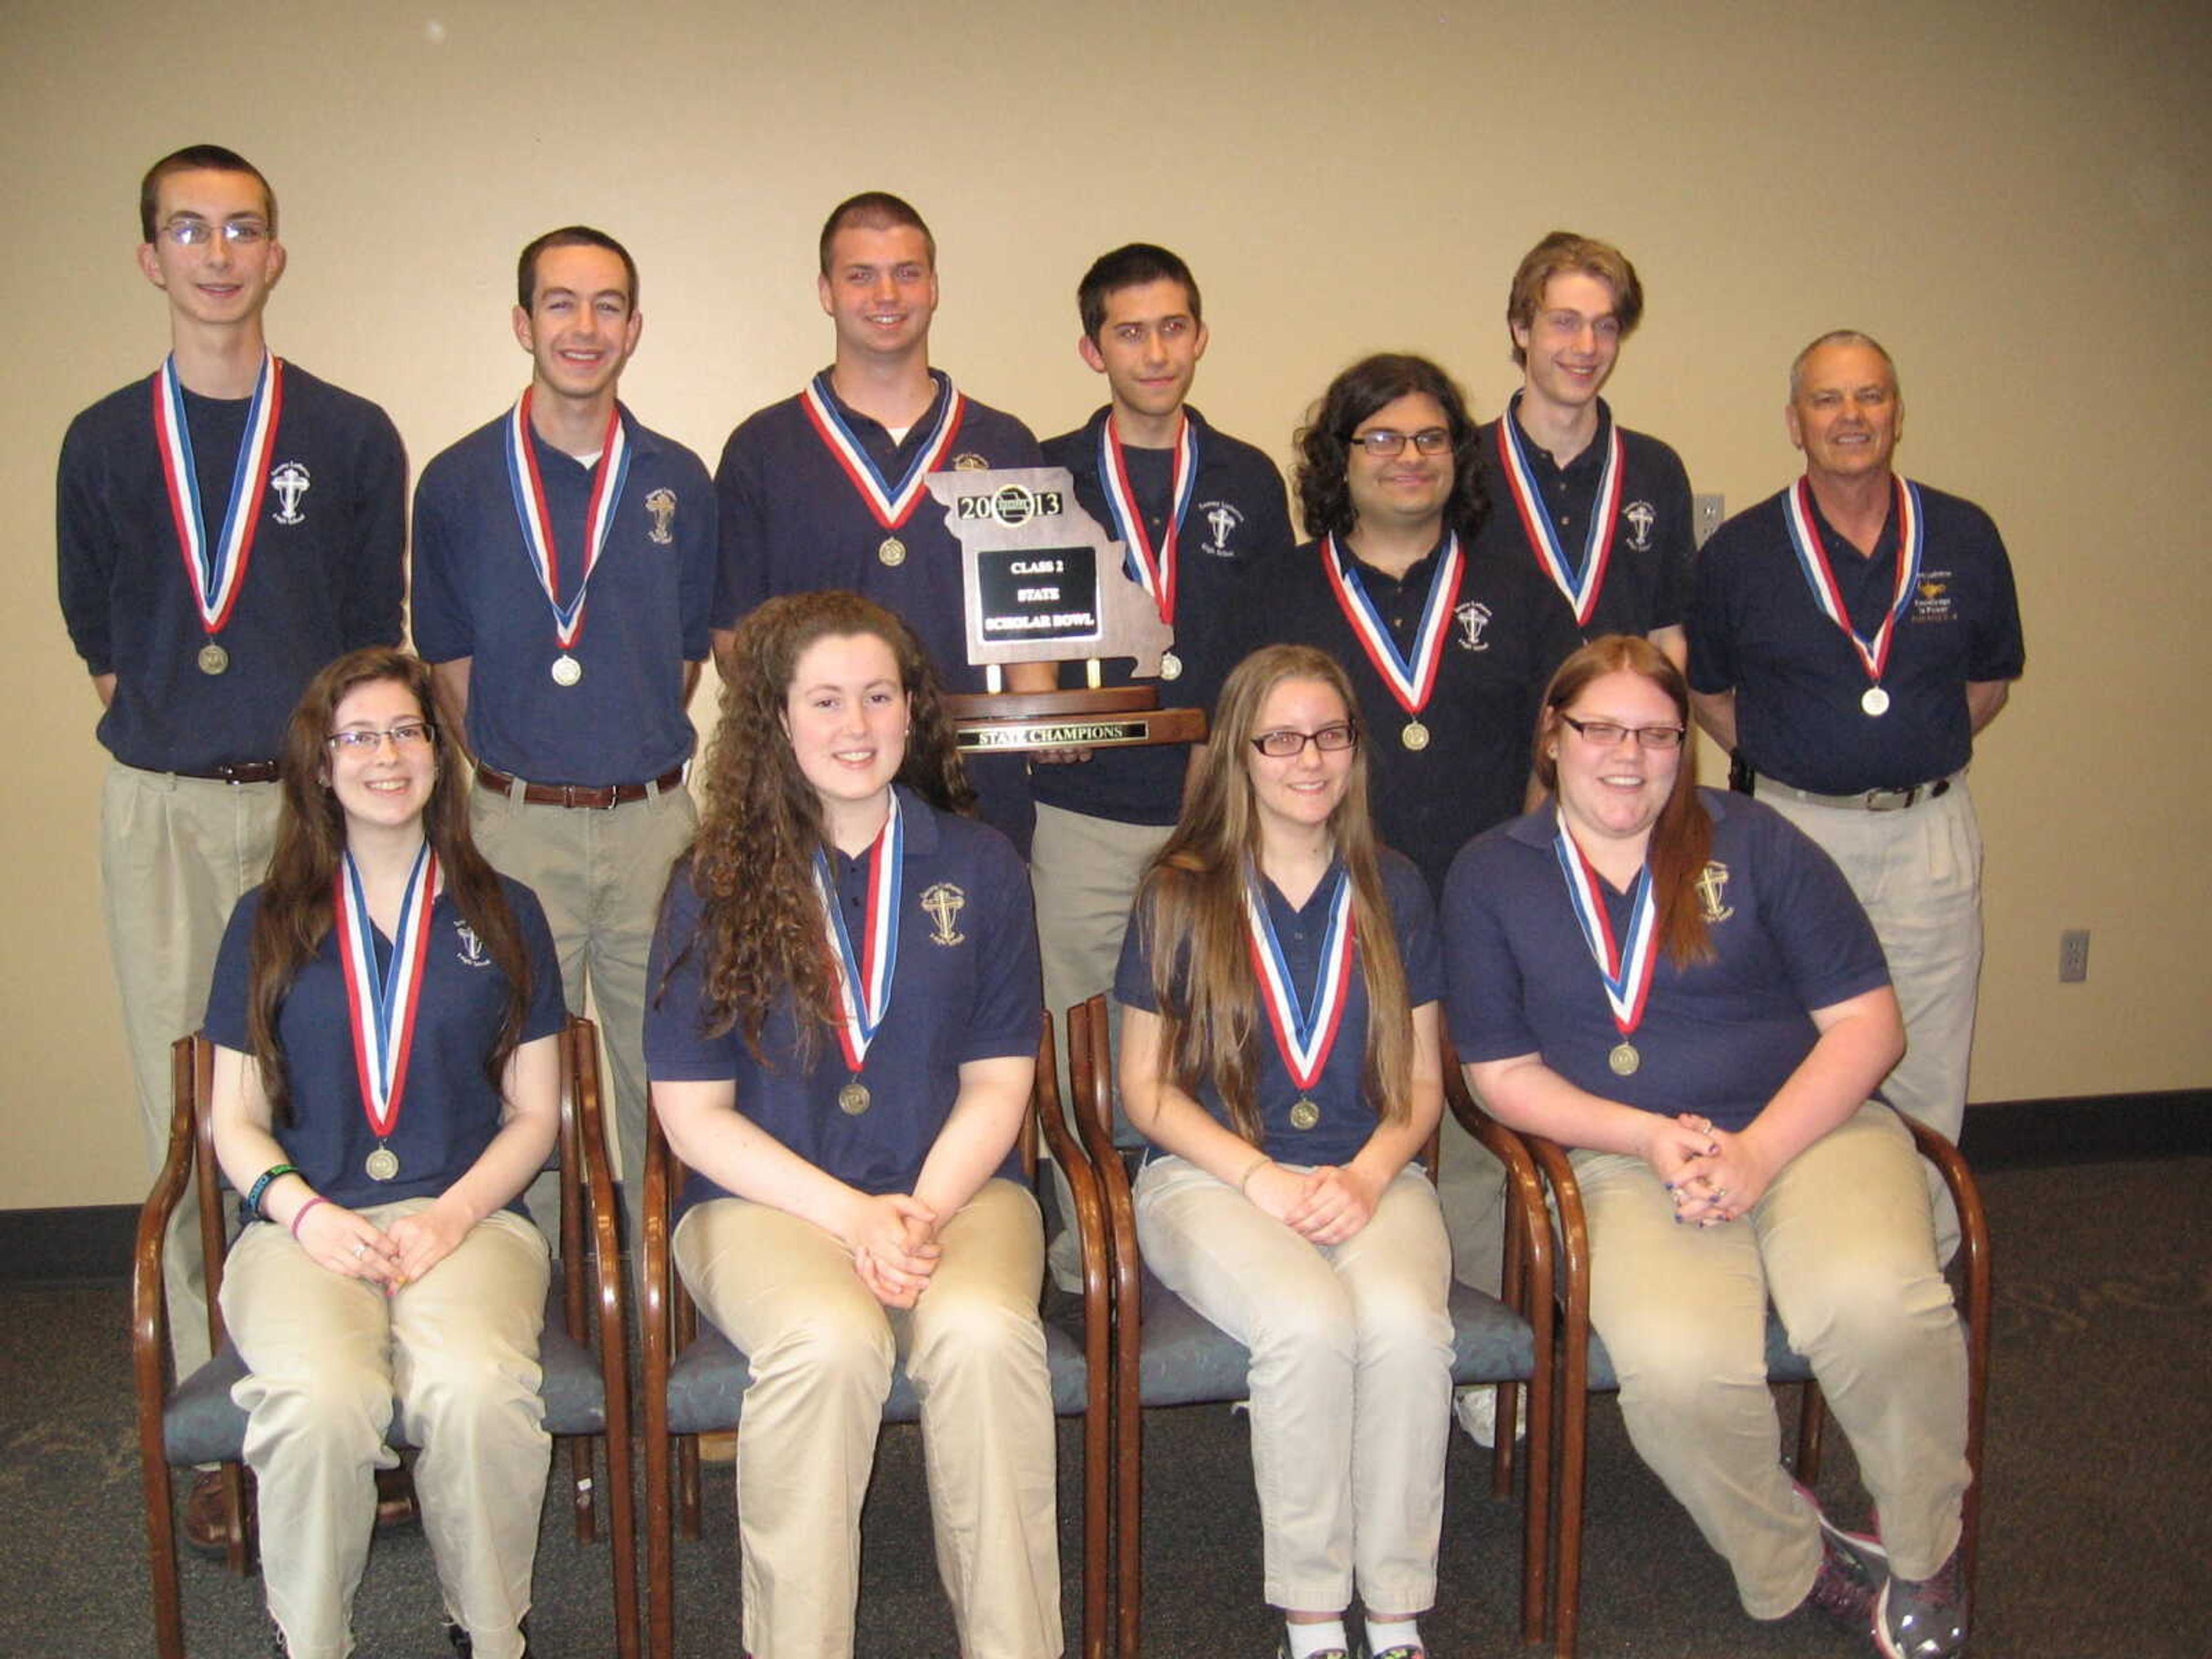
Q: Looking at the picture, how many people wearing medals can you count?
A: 11